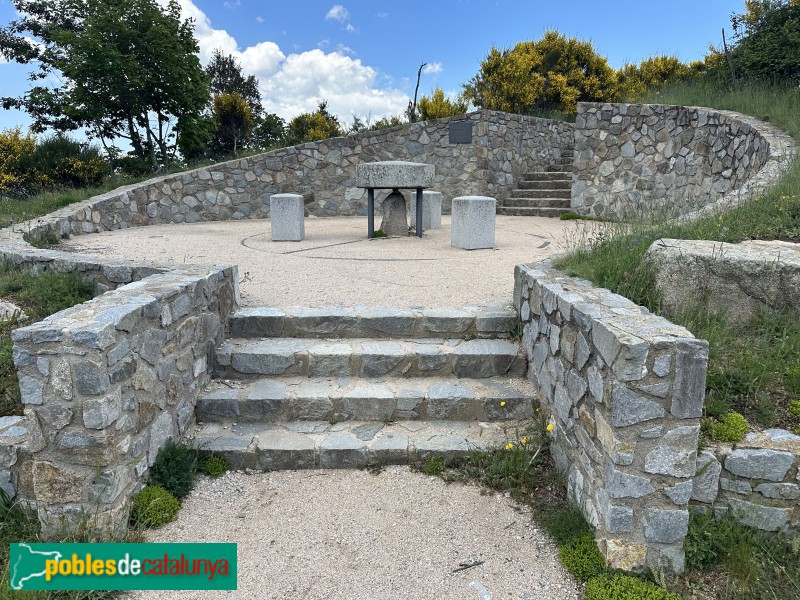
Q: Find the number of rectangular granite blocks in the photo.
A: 3